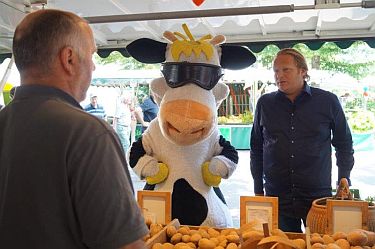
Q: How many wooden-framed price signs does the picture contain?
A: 3